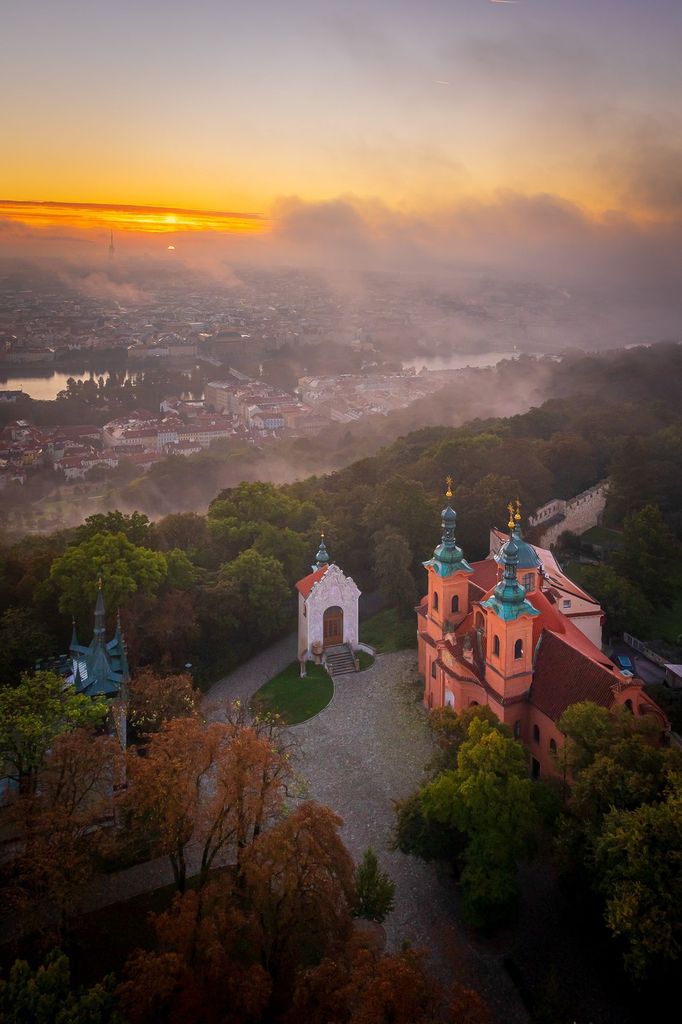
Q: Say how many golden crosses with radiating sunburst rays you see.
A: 3